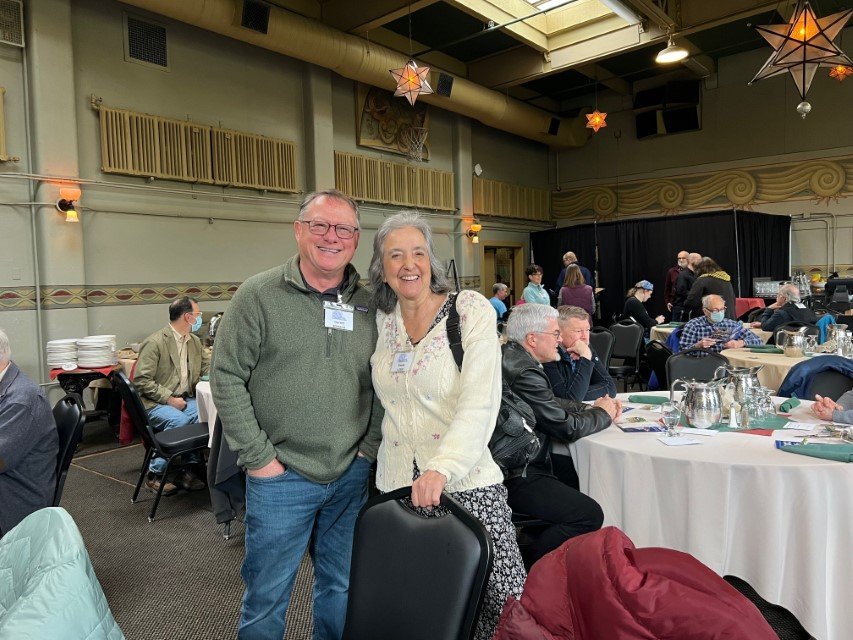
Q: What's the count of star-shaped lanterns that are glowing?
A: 4